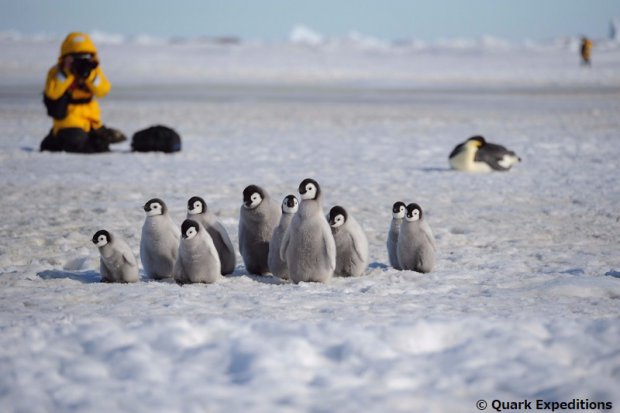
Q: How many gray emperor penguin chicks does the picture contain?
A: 10